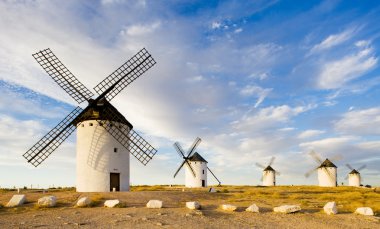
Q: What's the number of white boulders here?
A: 11